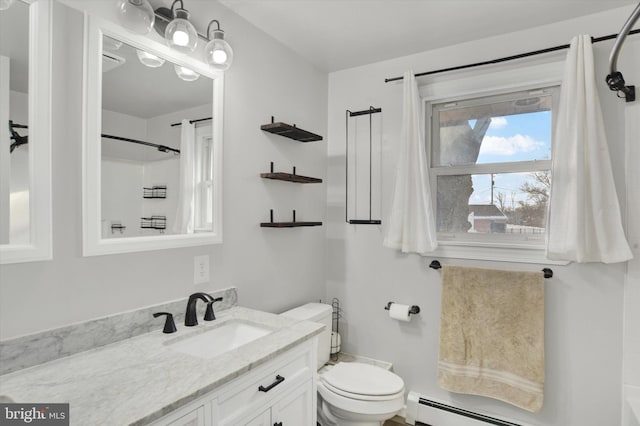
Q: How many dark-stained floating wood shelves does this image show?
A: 3